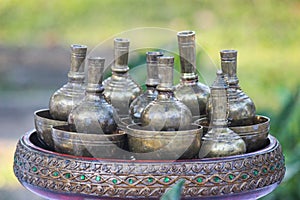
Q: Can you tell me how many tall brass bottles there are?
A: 8